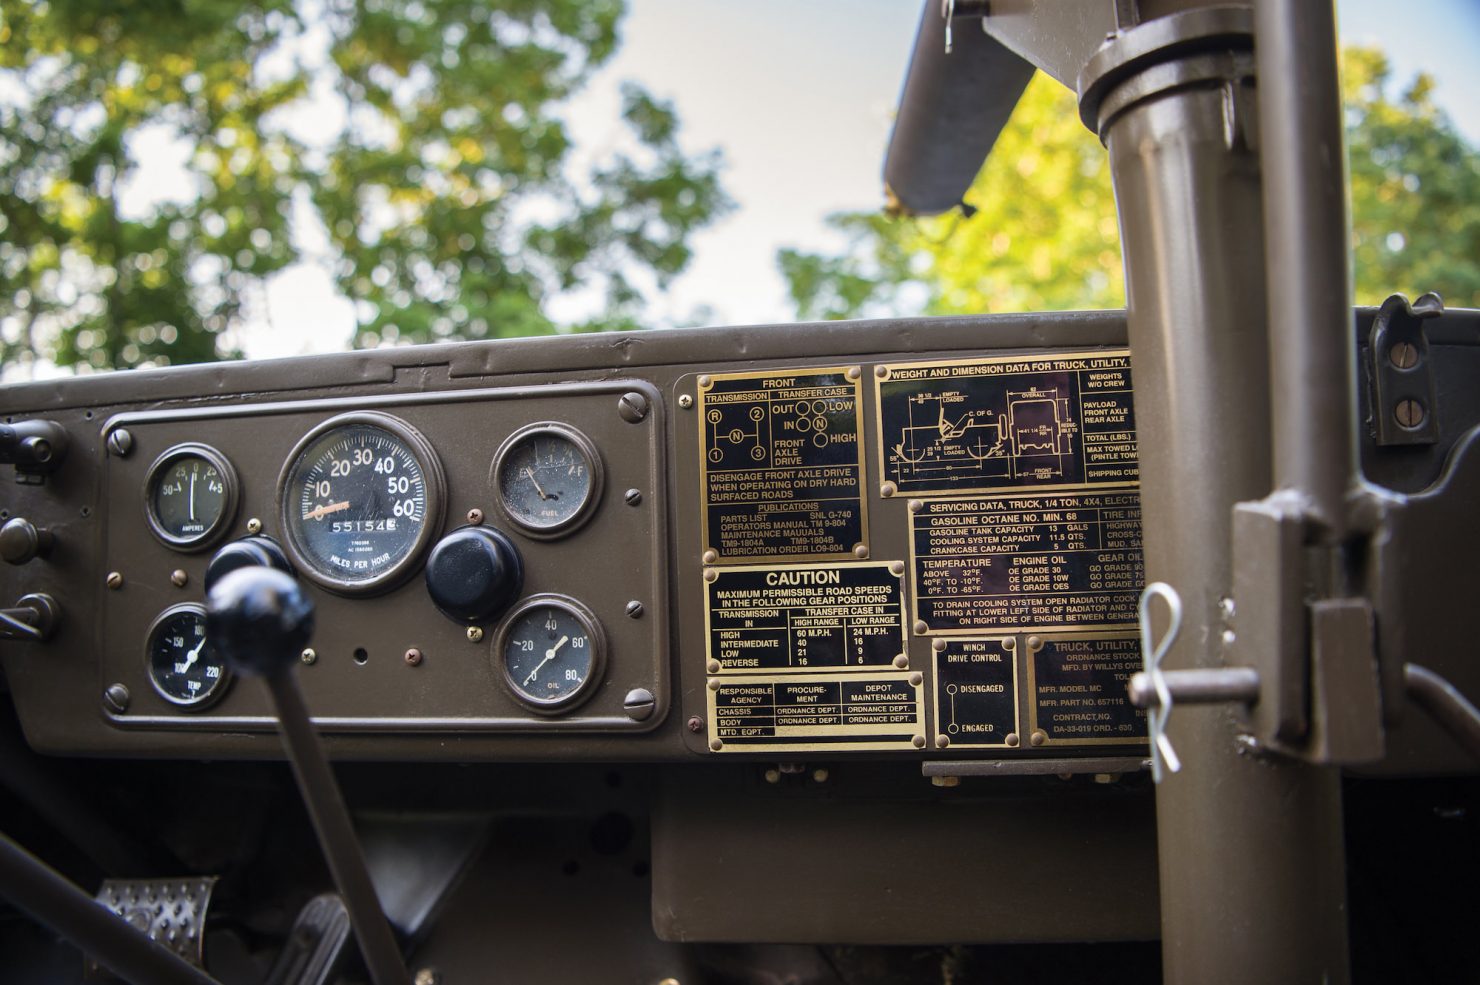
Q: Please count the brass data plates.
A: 7